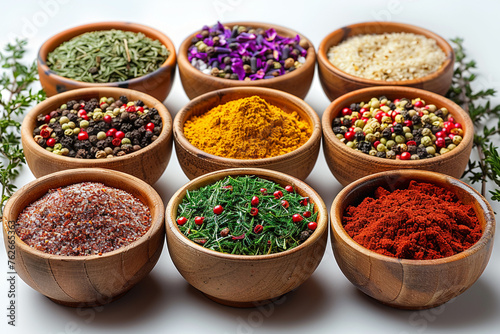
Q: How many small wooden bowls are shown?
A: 9